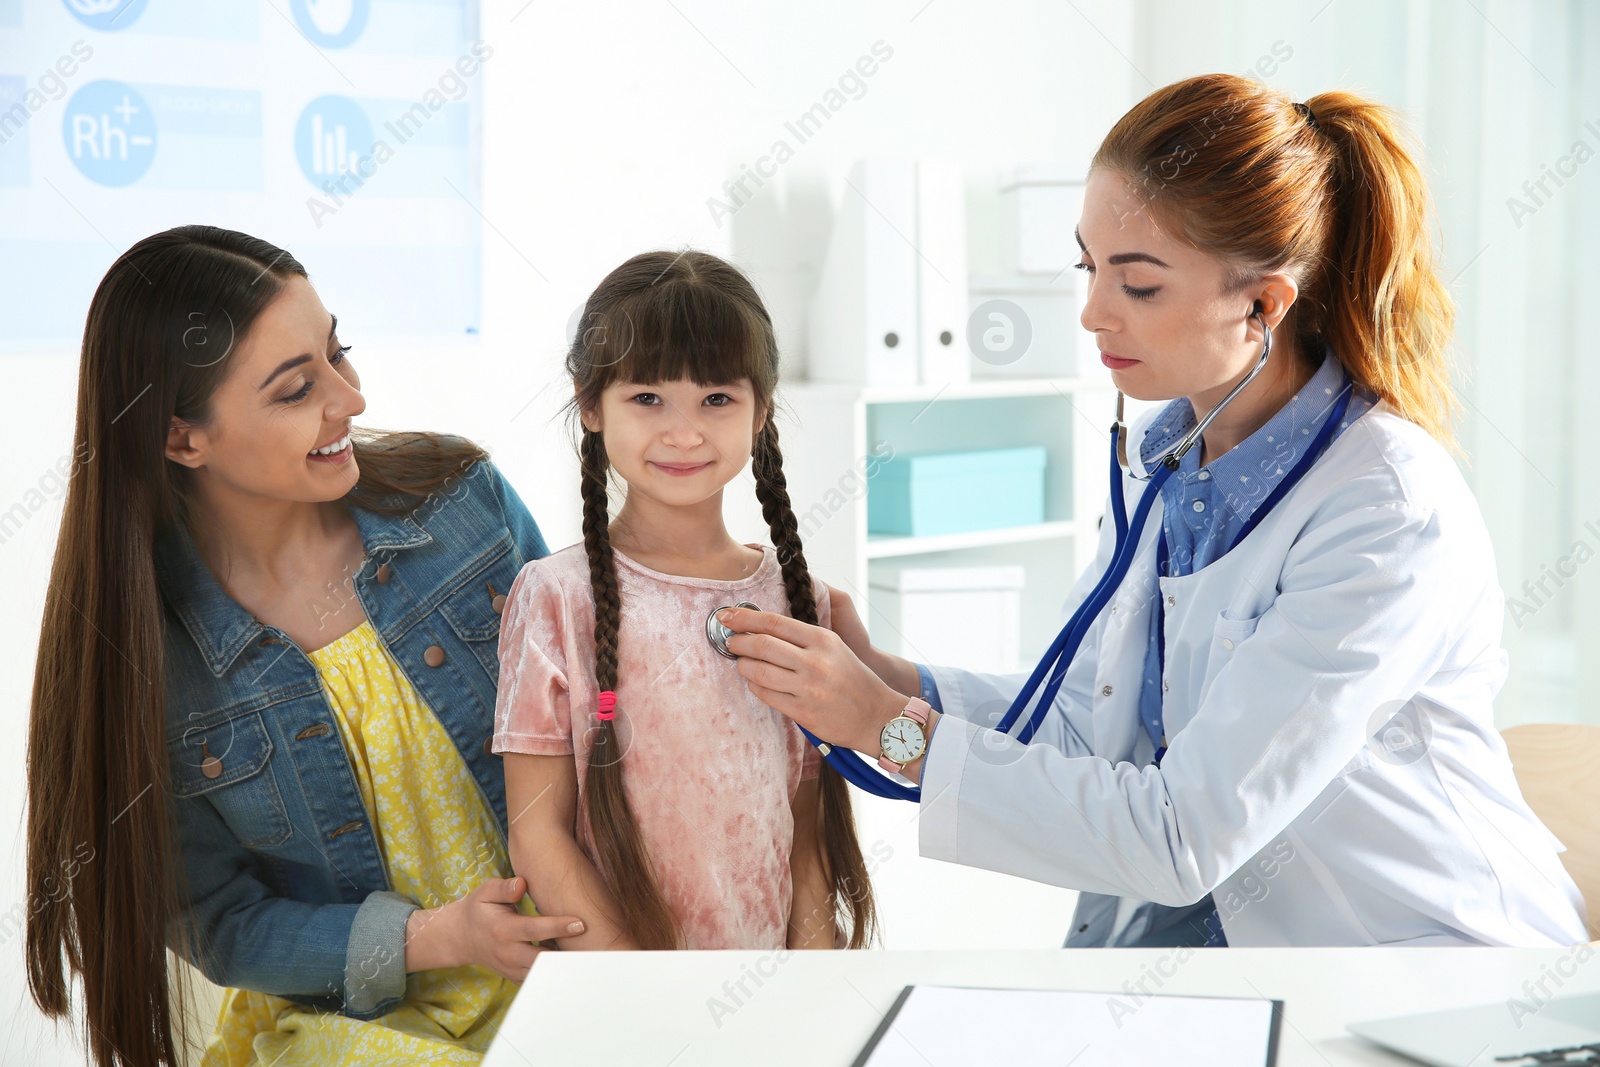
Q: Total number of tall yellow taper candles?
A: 0